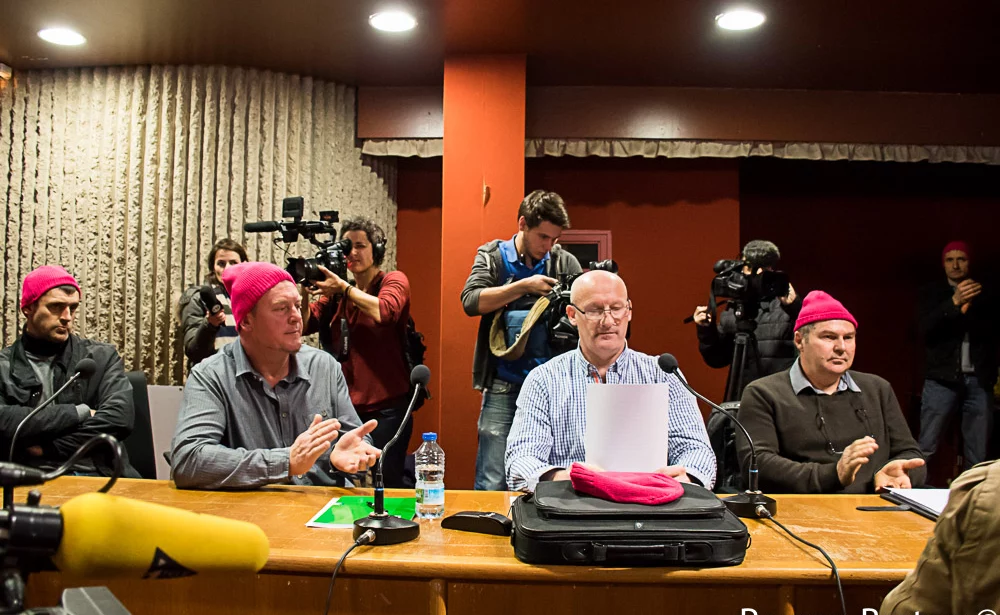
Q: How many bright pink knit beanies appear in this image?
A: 5